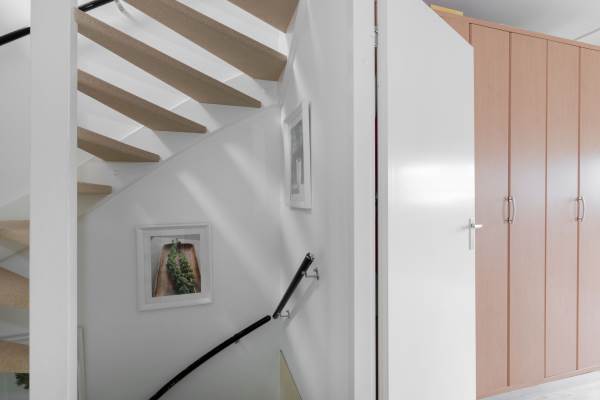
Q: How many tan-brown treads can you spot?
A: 9